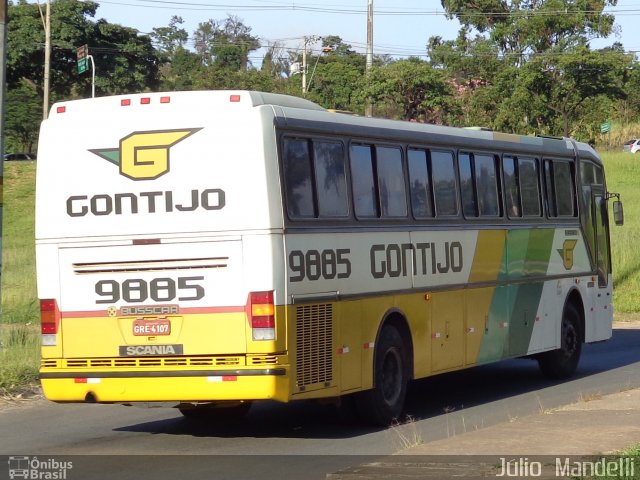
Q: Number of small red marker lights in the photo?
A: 5